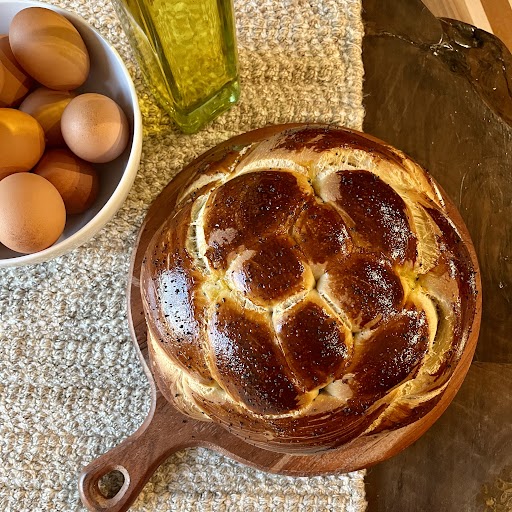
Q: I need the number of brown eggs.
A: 7